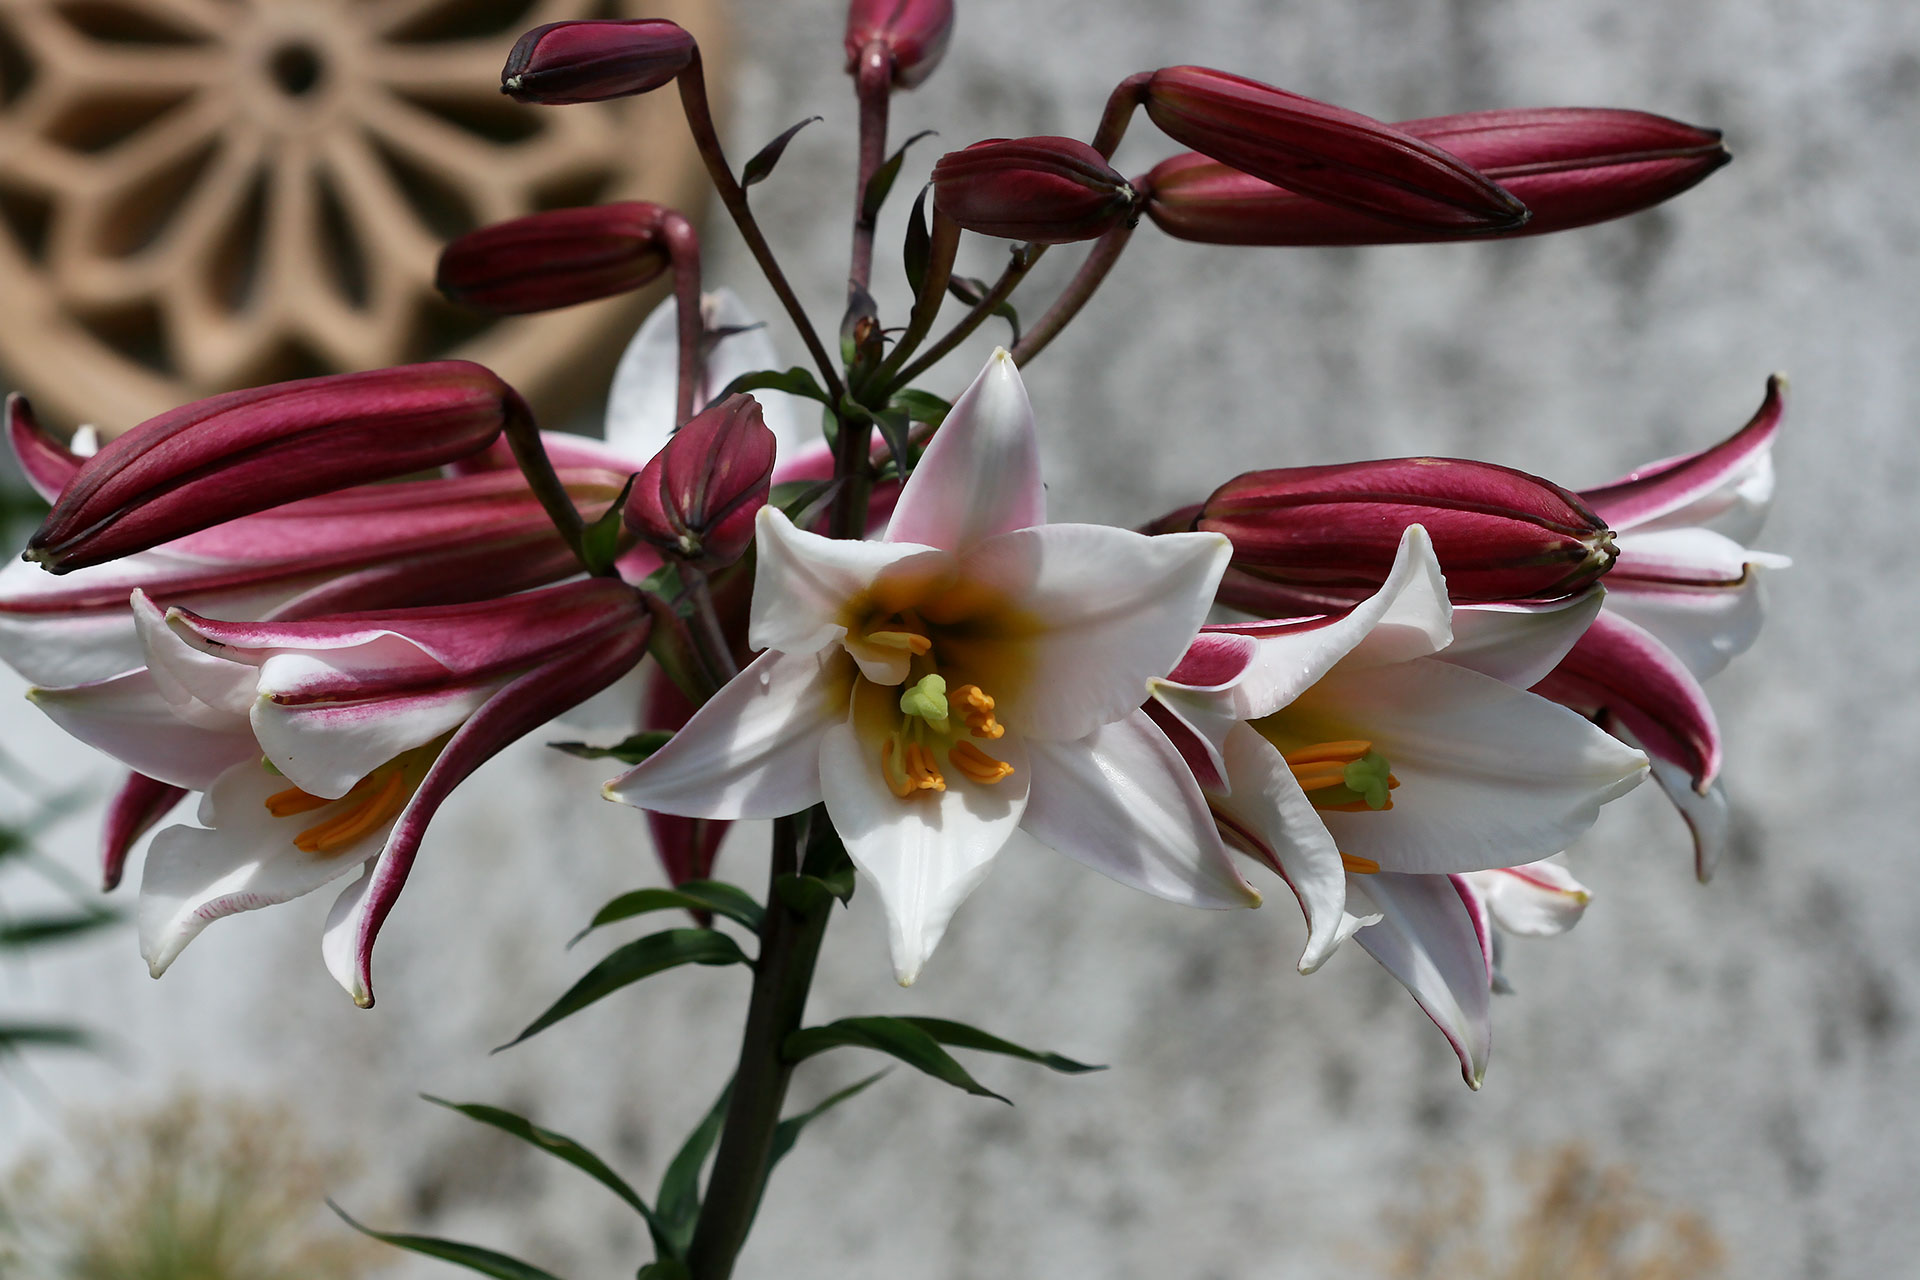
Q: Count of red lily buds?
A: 9